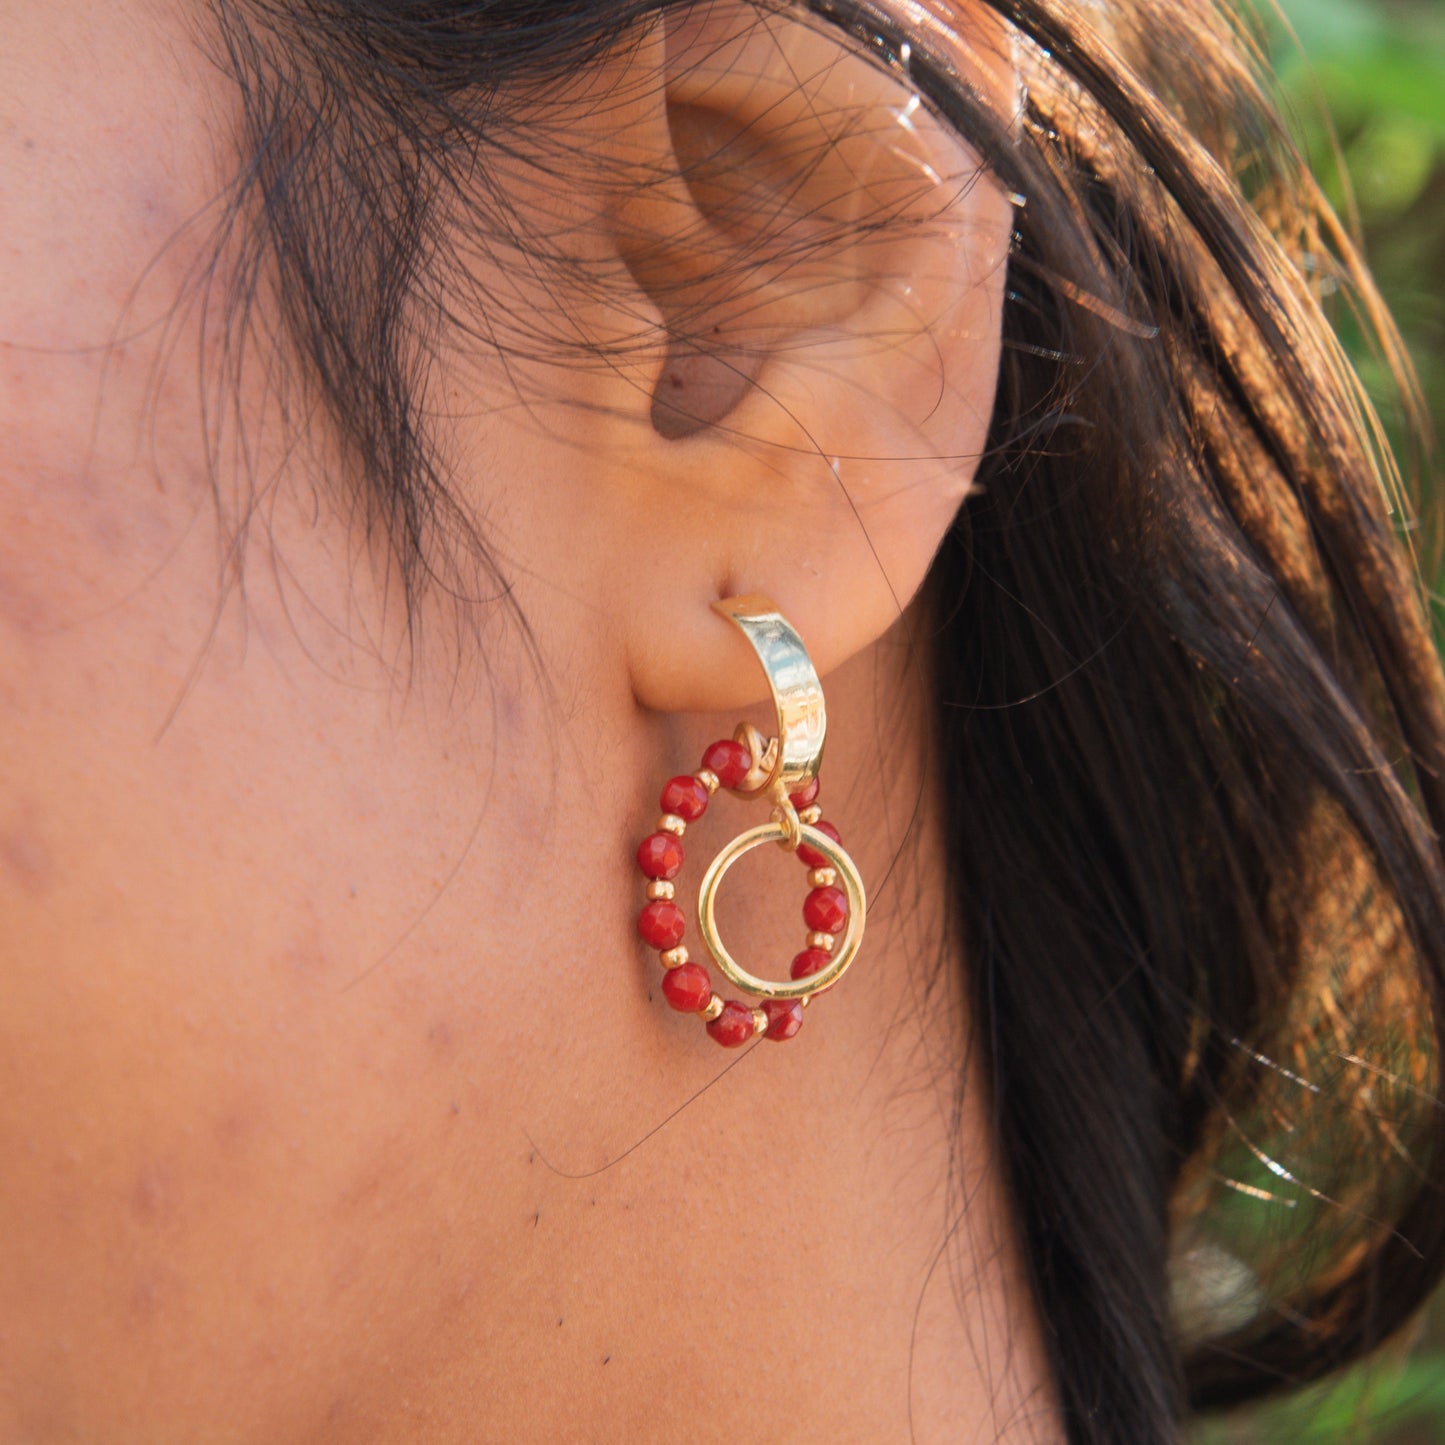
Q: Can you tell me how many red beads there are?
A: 11